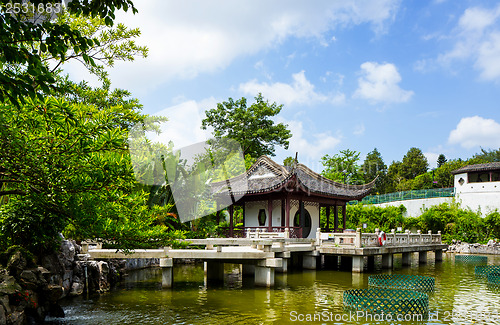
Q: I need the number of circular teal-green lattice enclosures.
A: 5